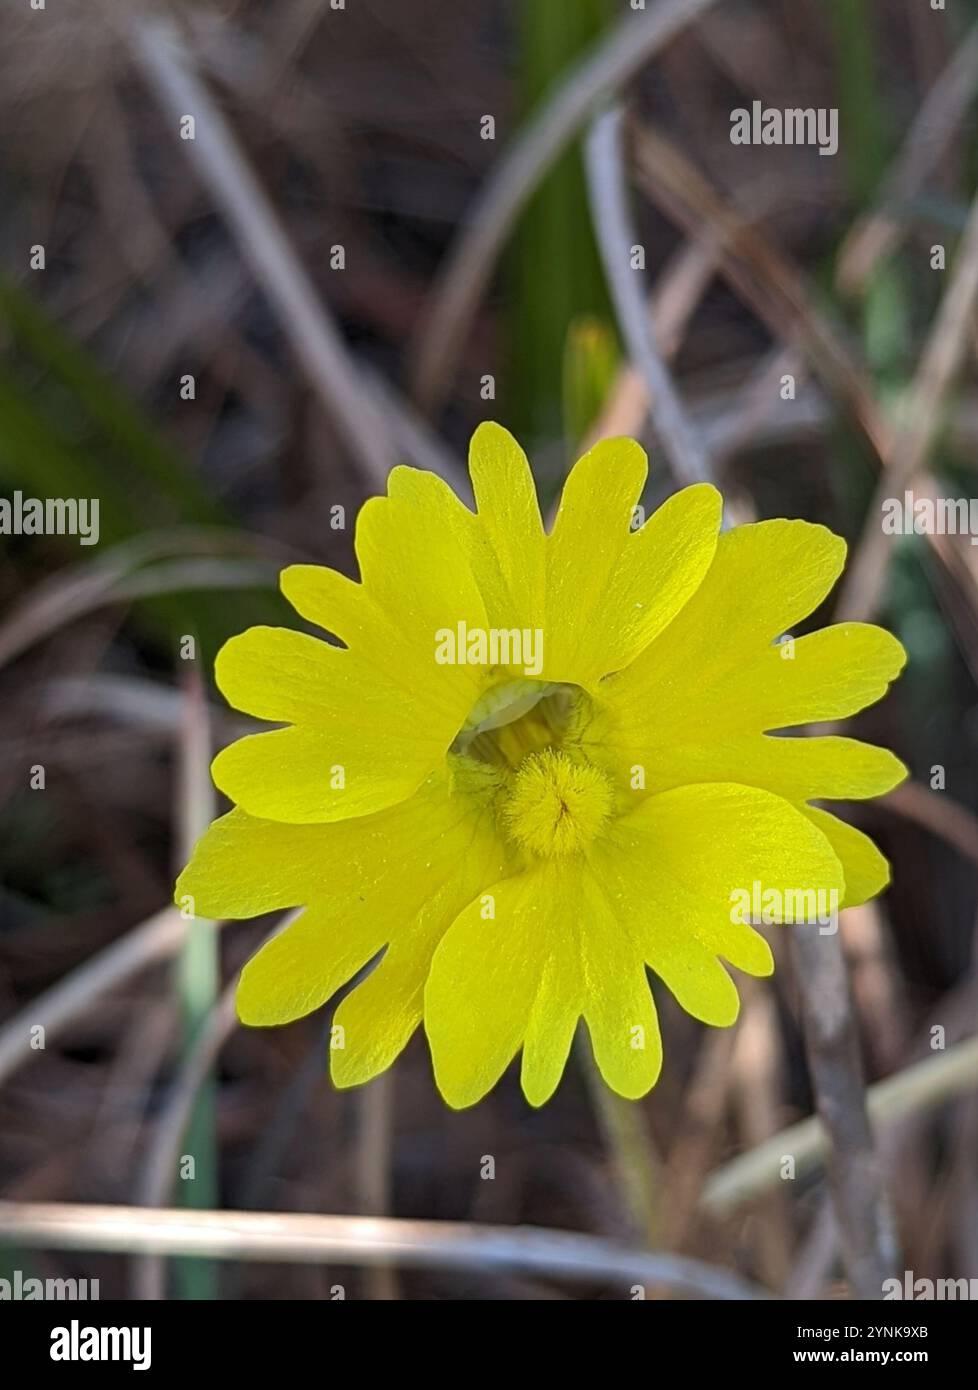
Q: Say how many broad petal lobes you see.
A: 5